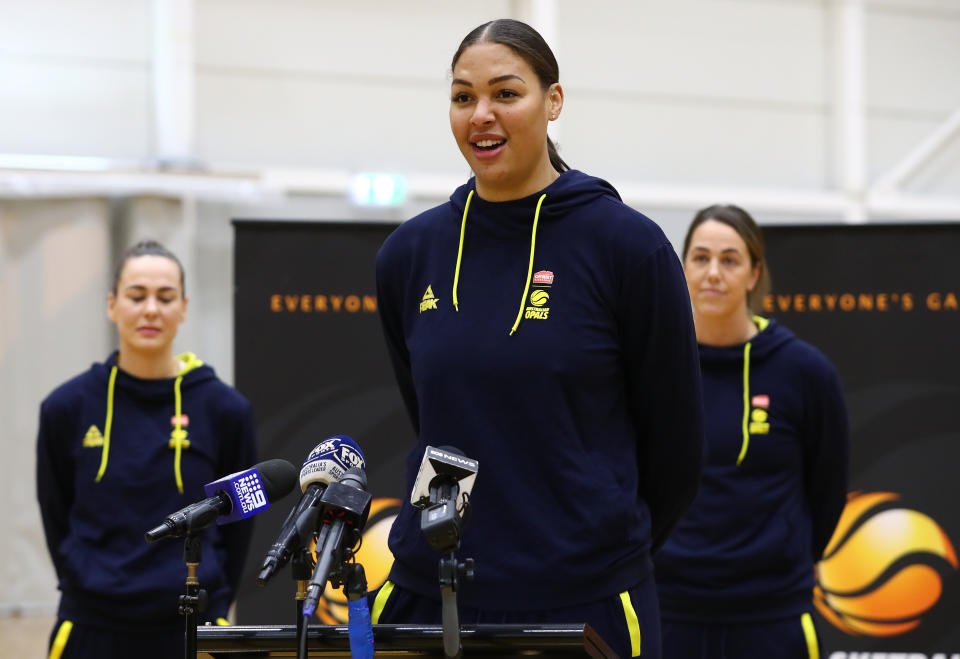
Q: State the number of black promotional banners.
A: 2